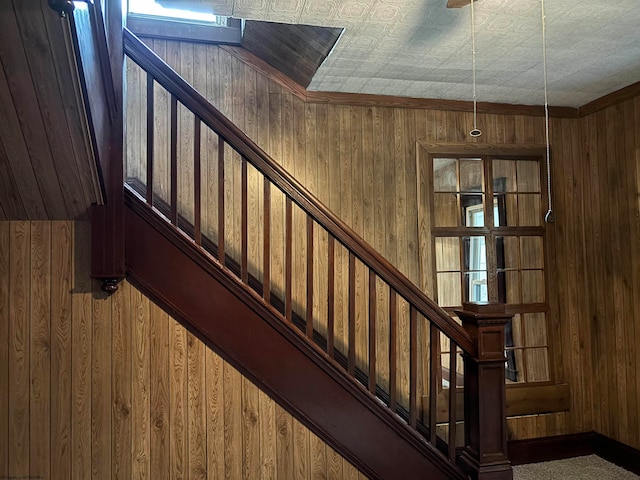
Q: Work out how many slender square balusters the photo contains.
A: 15